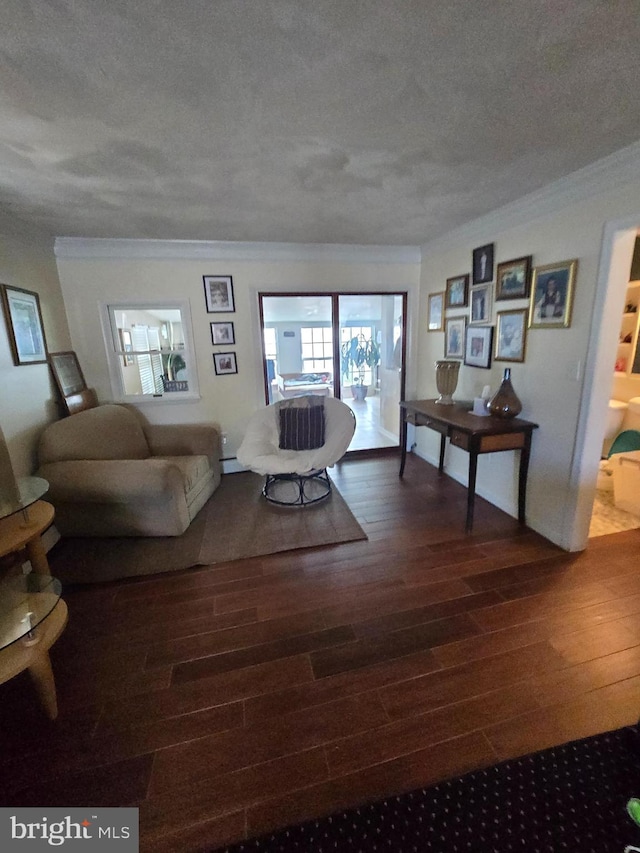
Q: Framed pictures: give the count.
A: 14